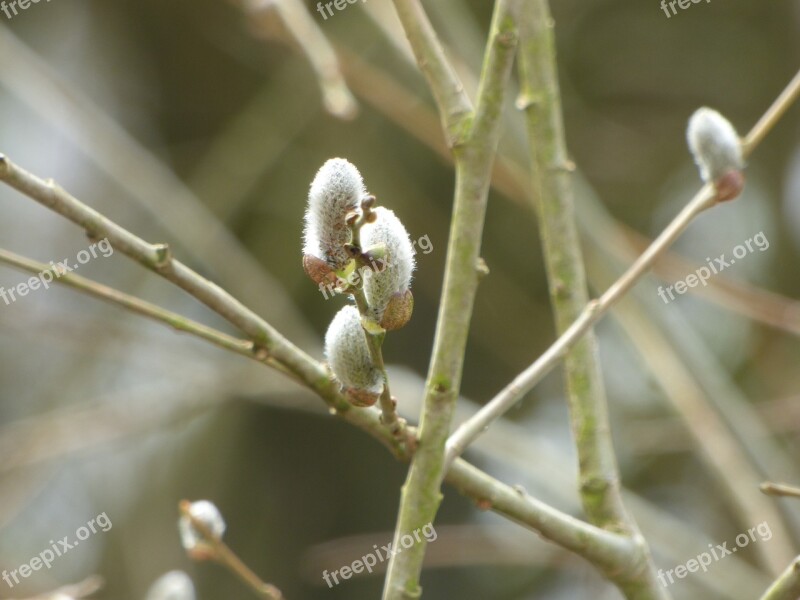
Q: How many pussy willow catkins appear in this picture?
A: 6